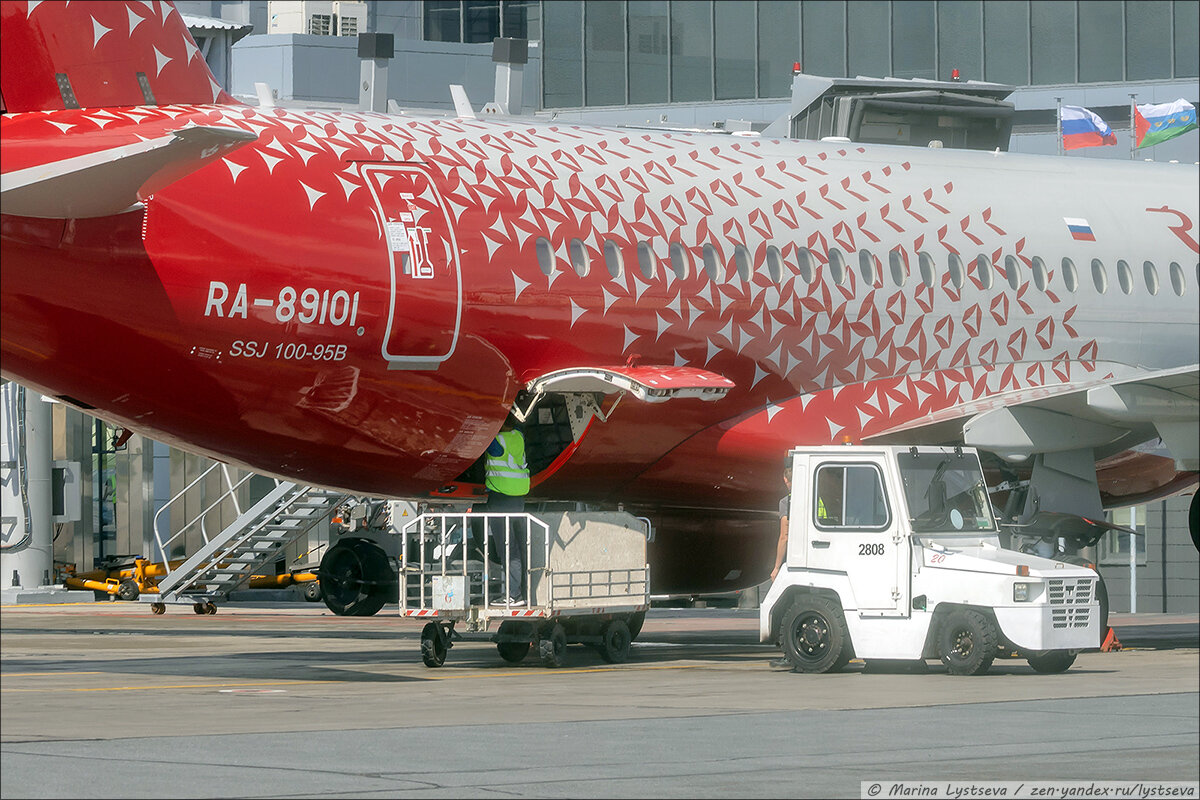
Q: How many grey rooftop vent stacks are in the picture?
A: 2